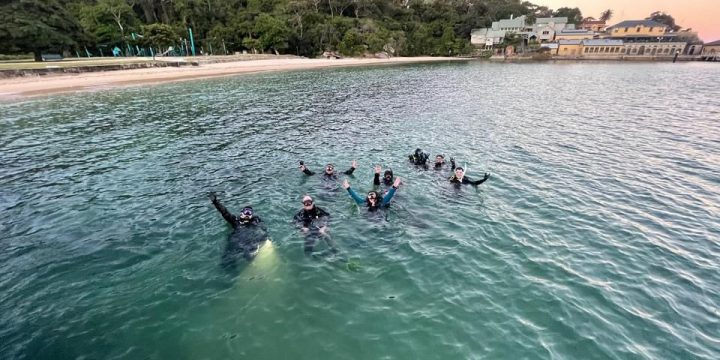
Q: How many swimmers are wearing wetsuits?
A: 8